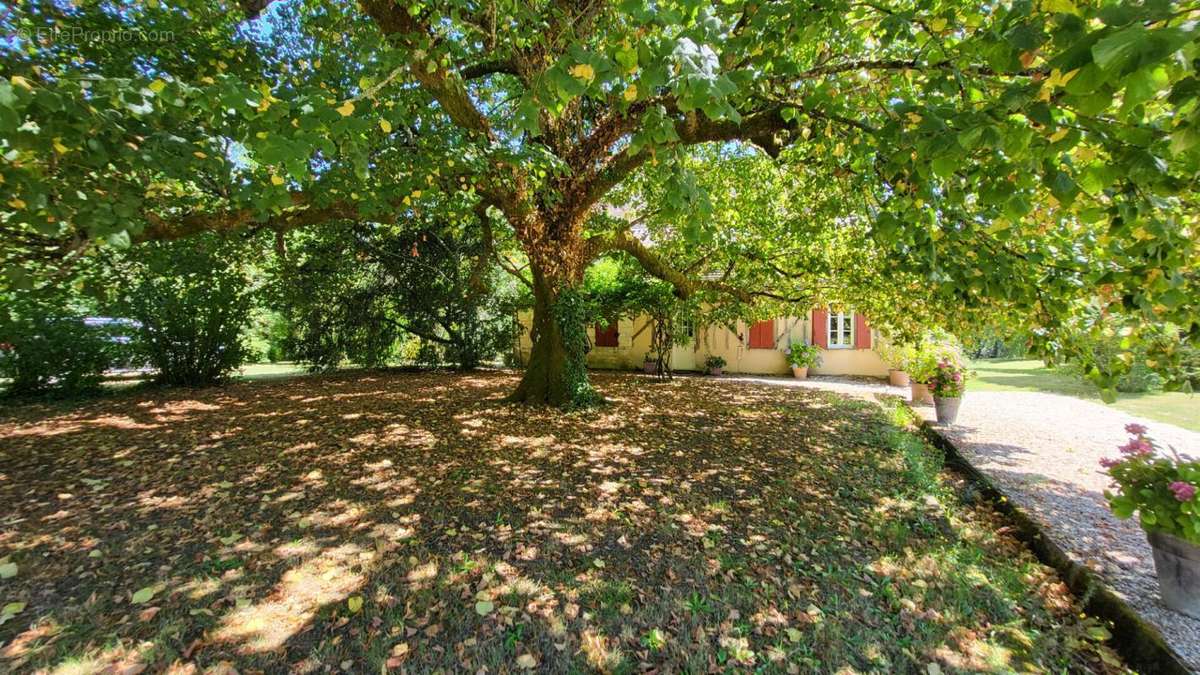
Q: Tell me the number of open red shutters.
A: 2